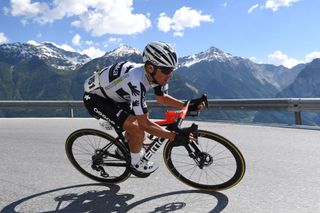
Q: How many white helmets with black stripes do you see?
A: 1